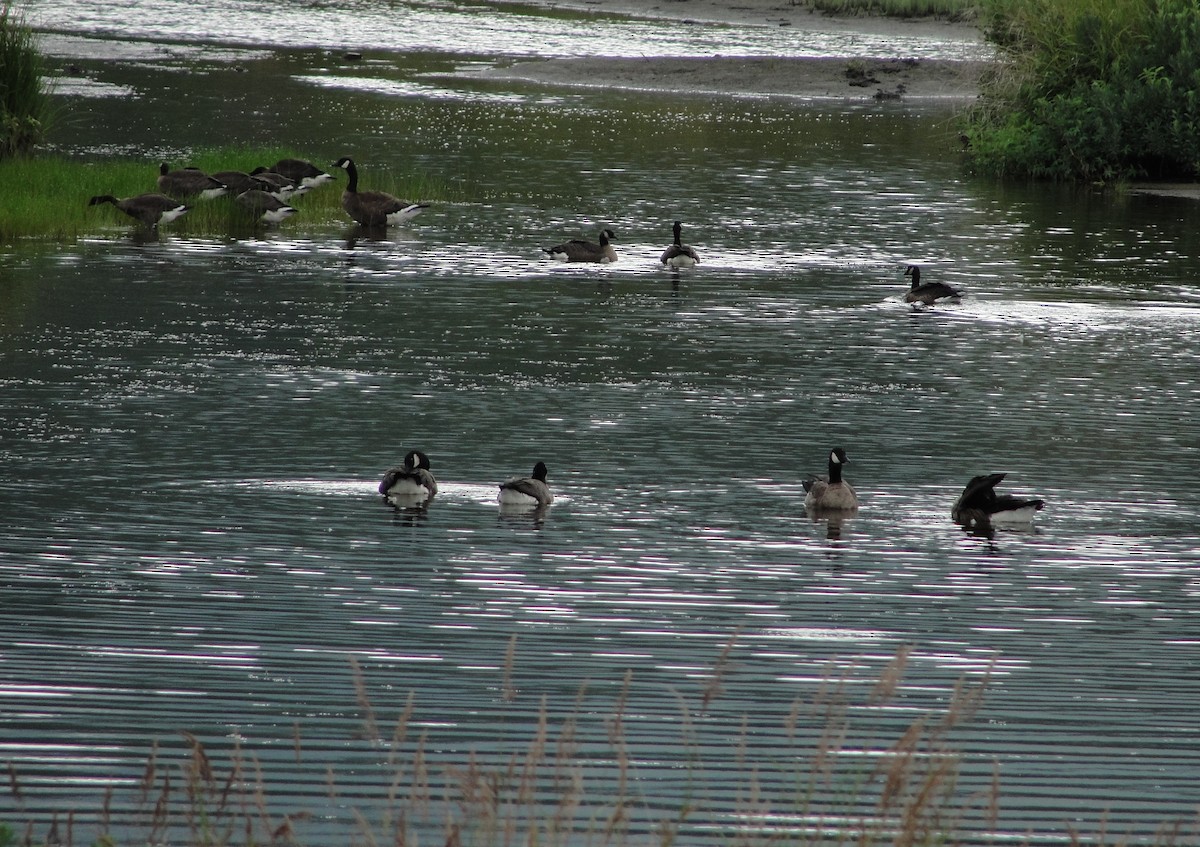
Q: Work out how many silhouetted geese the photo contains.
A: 14